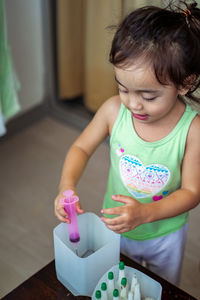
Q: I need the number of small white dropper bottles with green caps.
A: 6